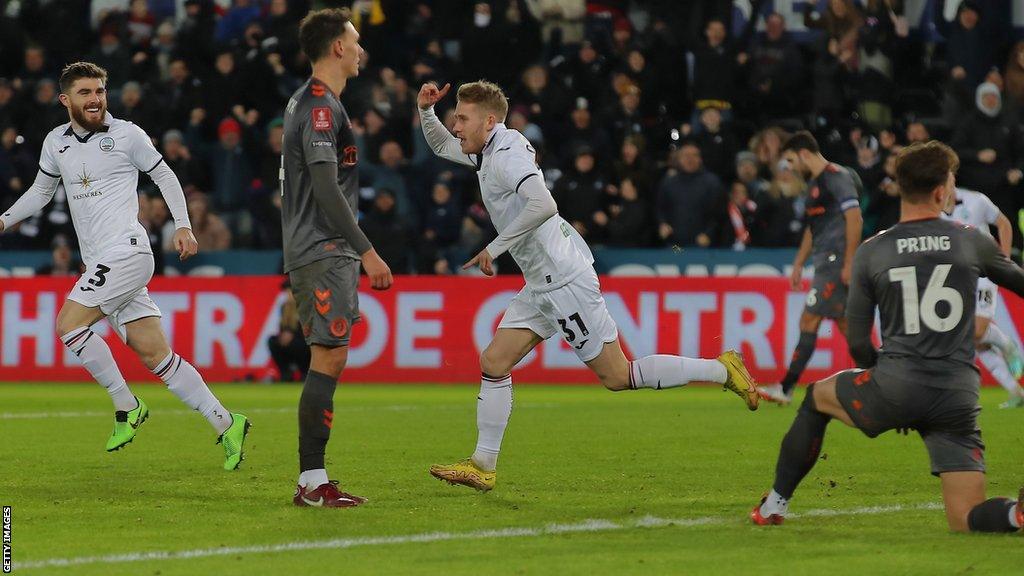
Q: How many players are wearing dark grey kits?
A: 3